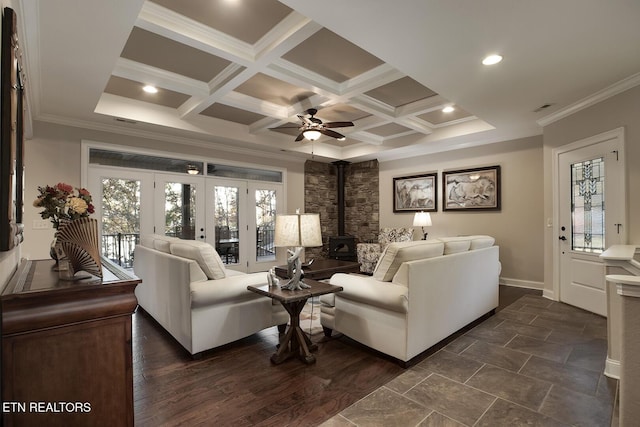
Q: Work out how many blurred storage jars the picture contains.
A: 0